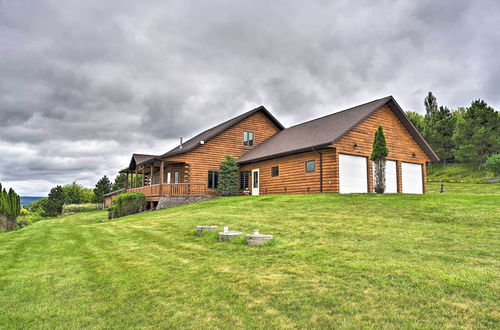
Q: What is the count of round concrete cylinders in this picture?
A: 3